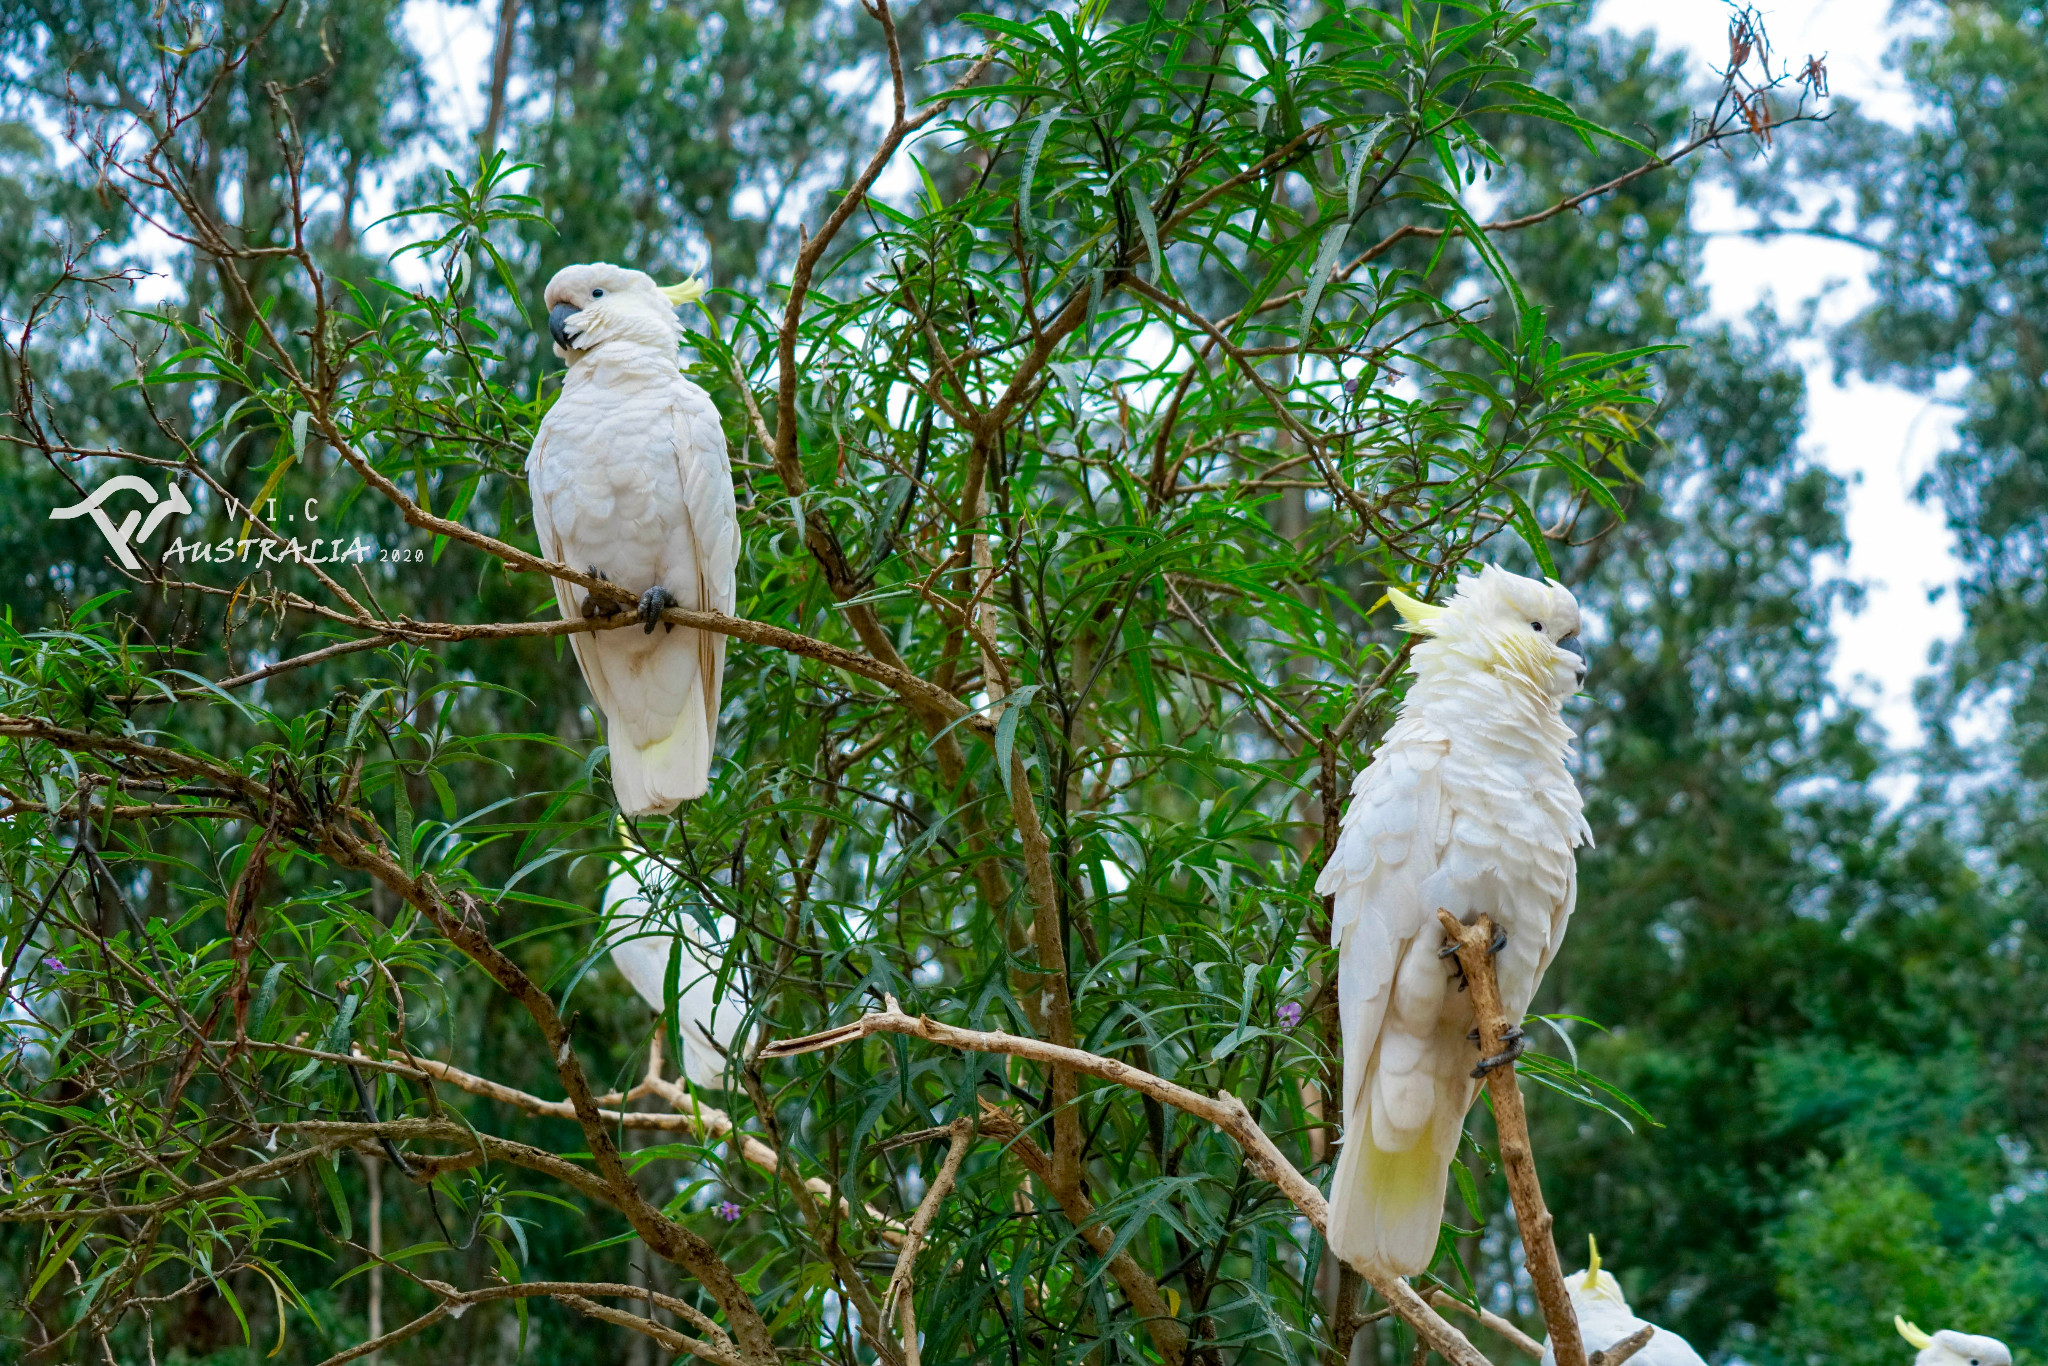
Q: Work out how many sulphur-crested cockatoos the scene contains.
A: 5